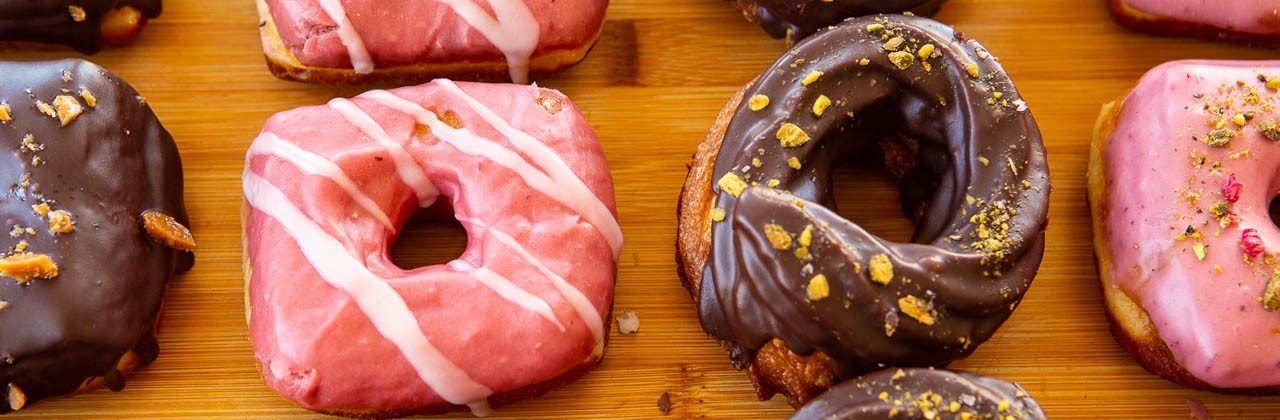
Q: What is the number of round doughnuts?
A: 3